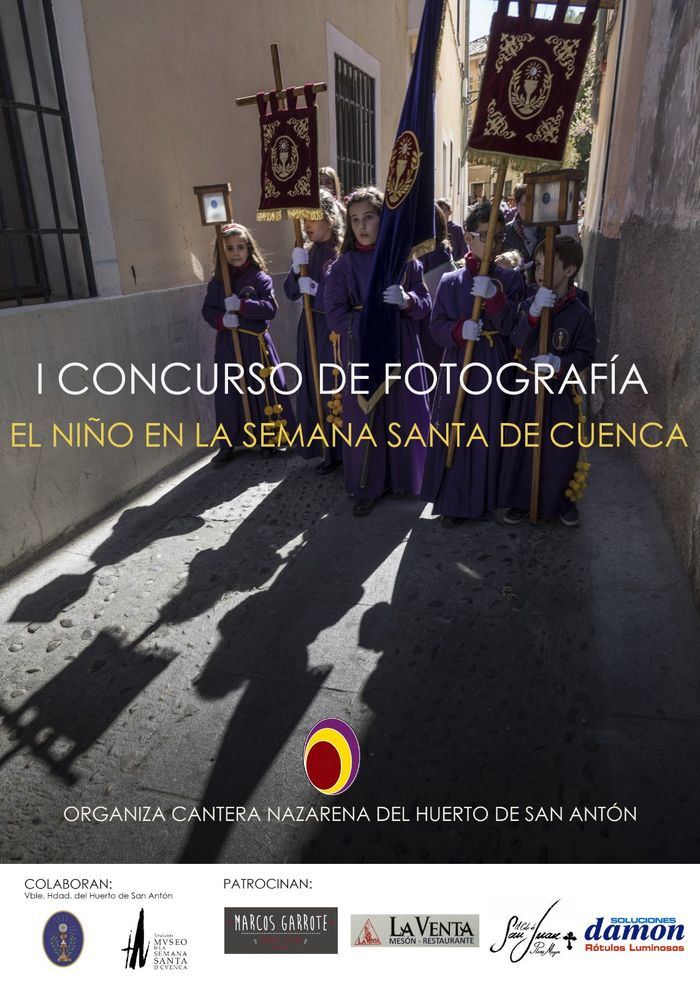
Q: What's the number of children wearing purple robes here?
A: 5